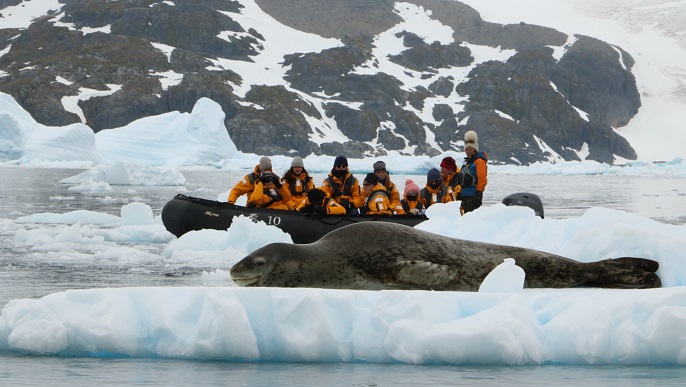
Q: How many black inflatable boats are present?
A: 1